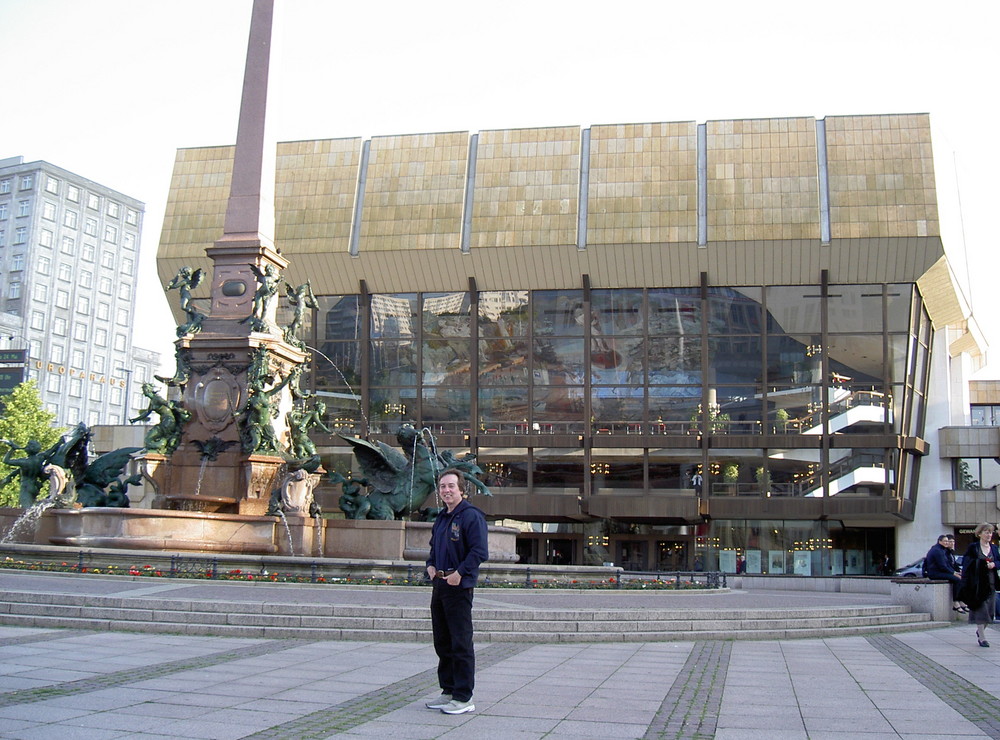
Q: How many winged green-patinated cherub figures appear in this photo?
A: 3